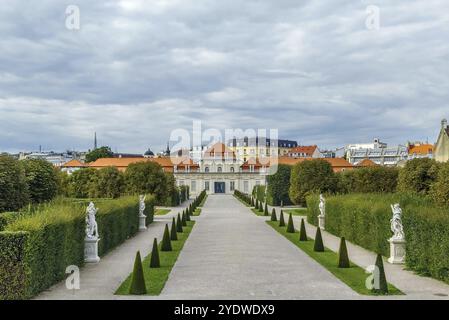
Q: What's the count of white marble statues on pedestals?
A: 4